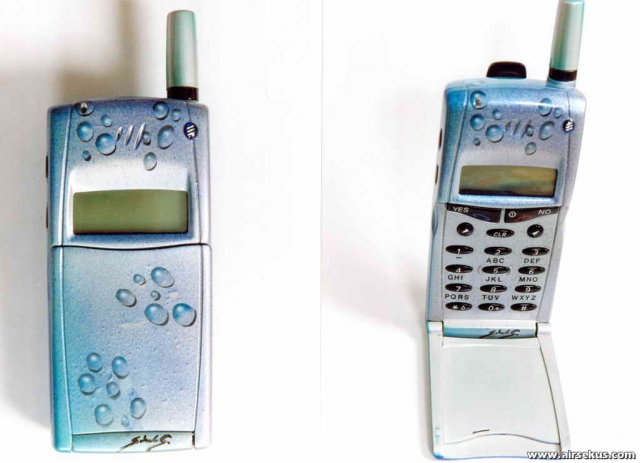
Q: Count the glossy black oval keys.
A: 13